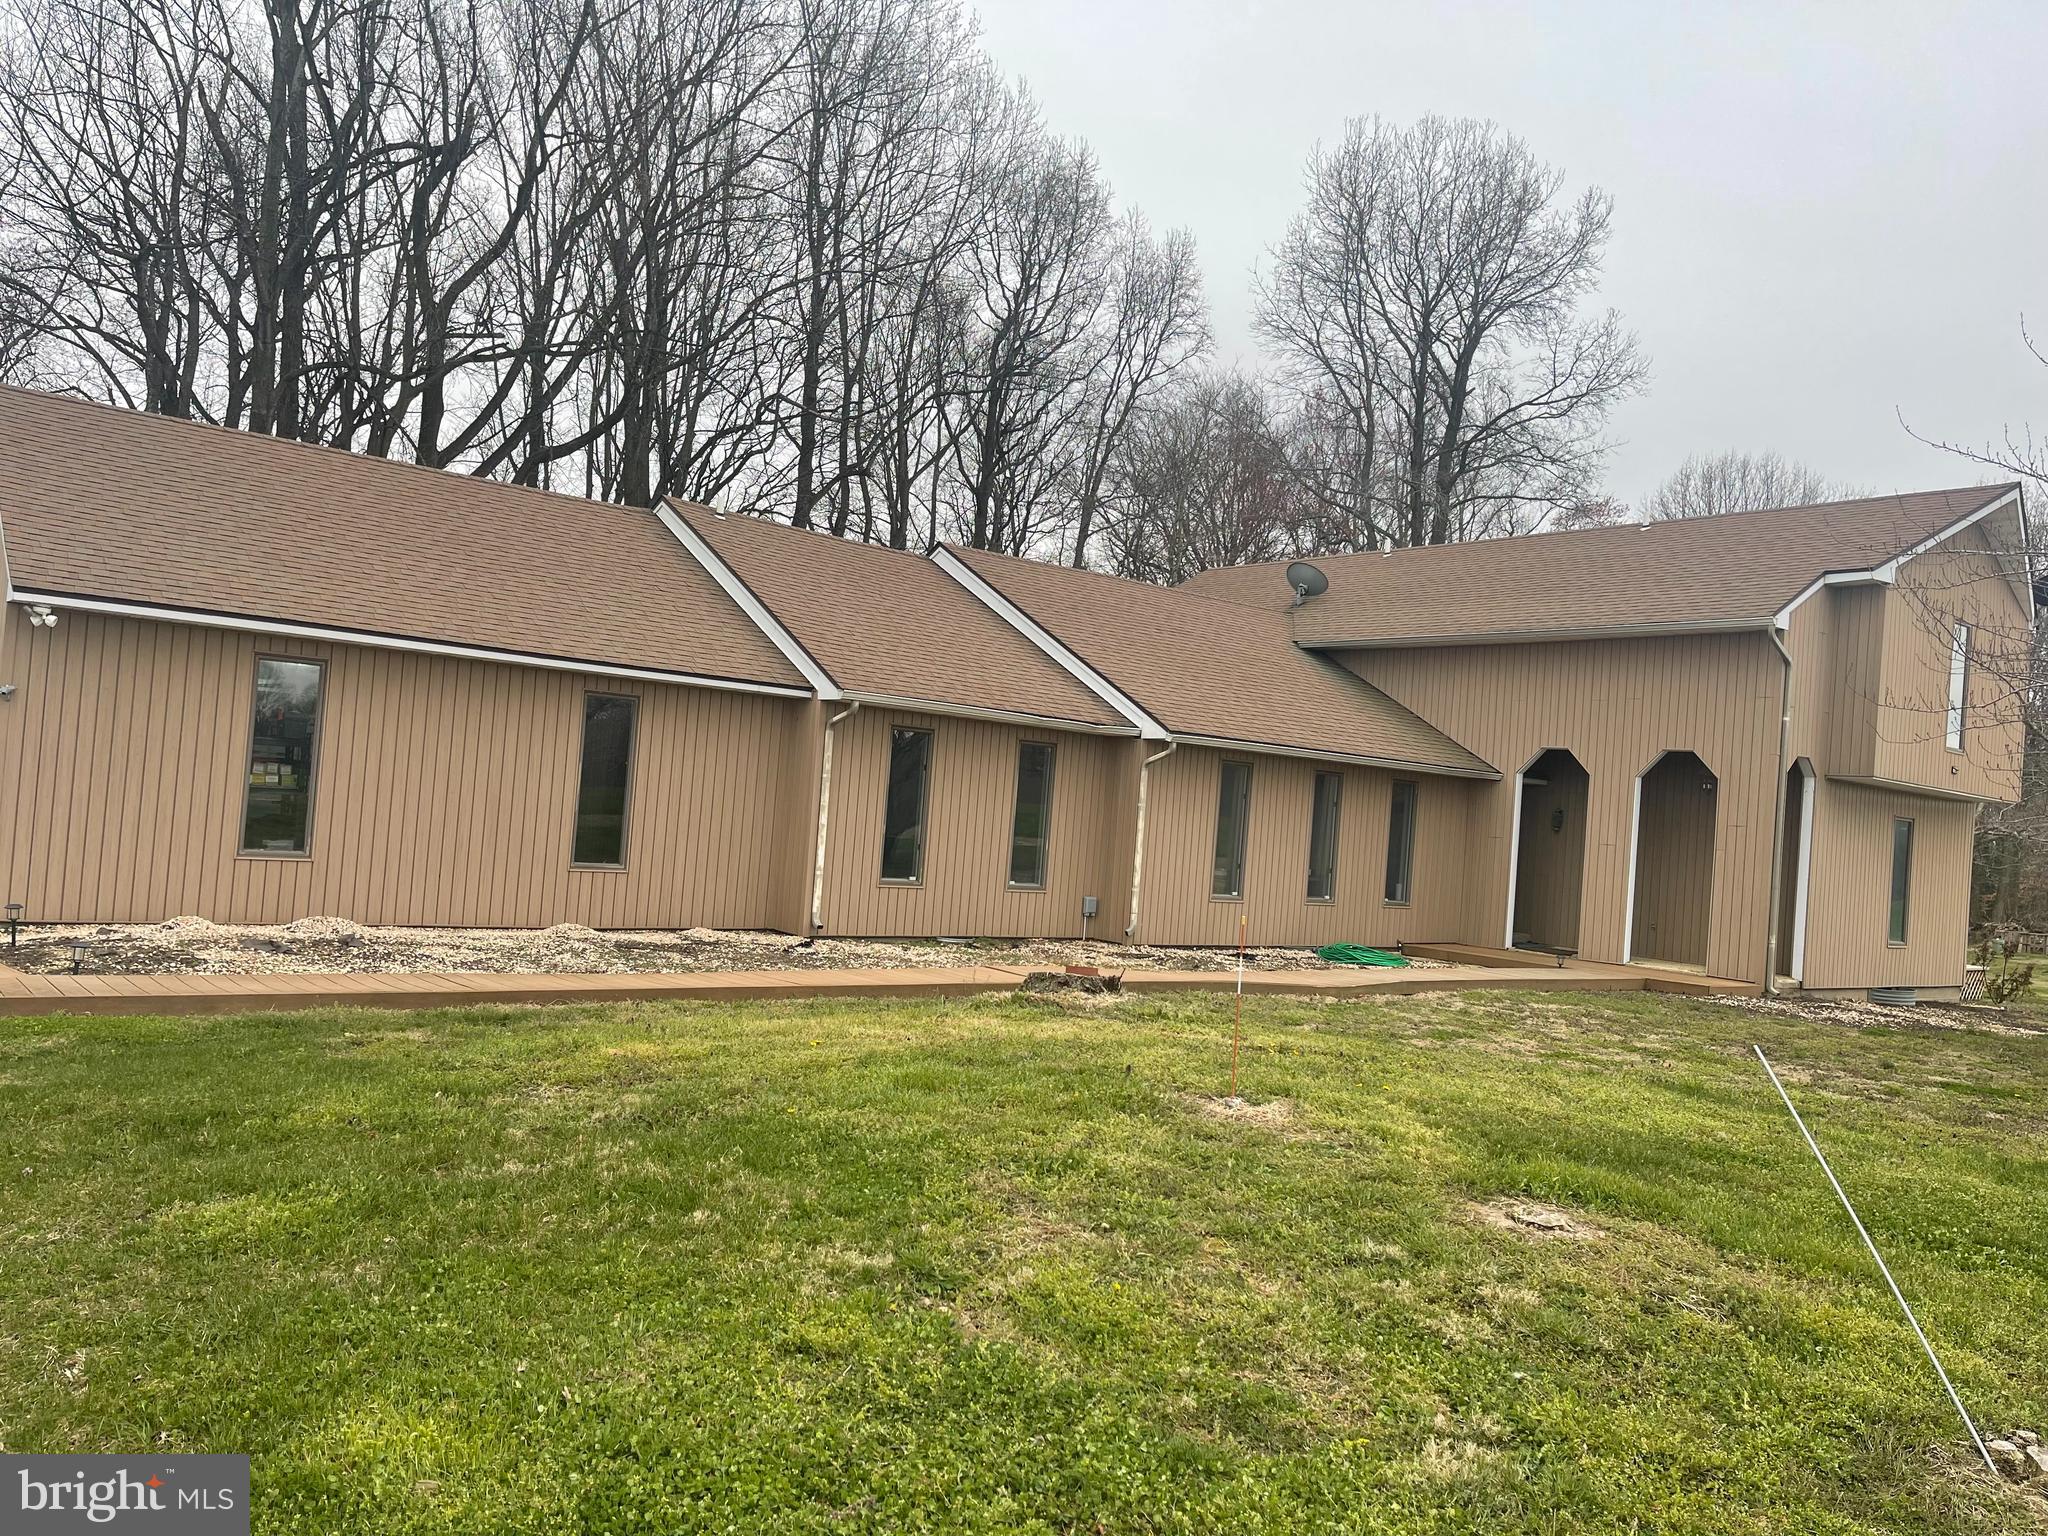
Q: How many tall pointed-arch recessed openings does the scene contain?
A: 3